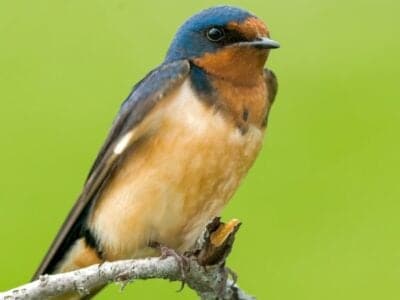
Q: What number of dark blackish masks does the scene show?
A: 1